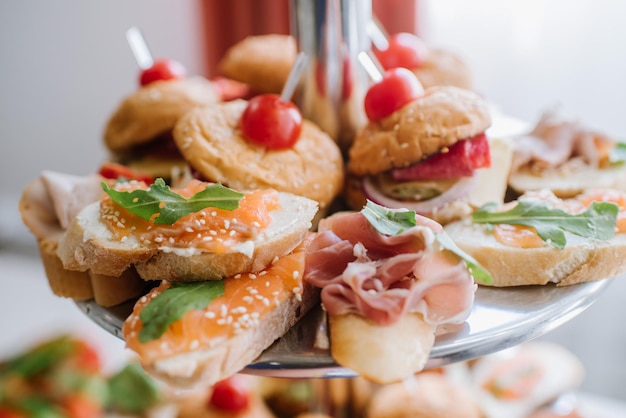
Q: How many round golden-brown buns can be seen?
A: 5